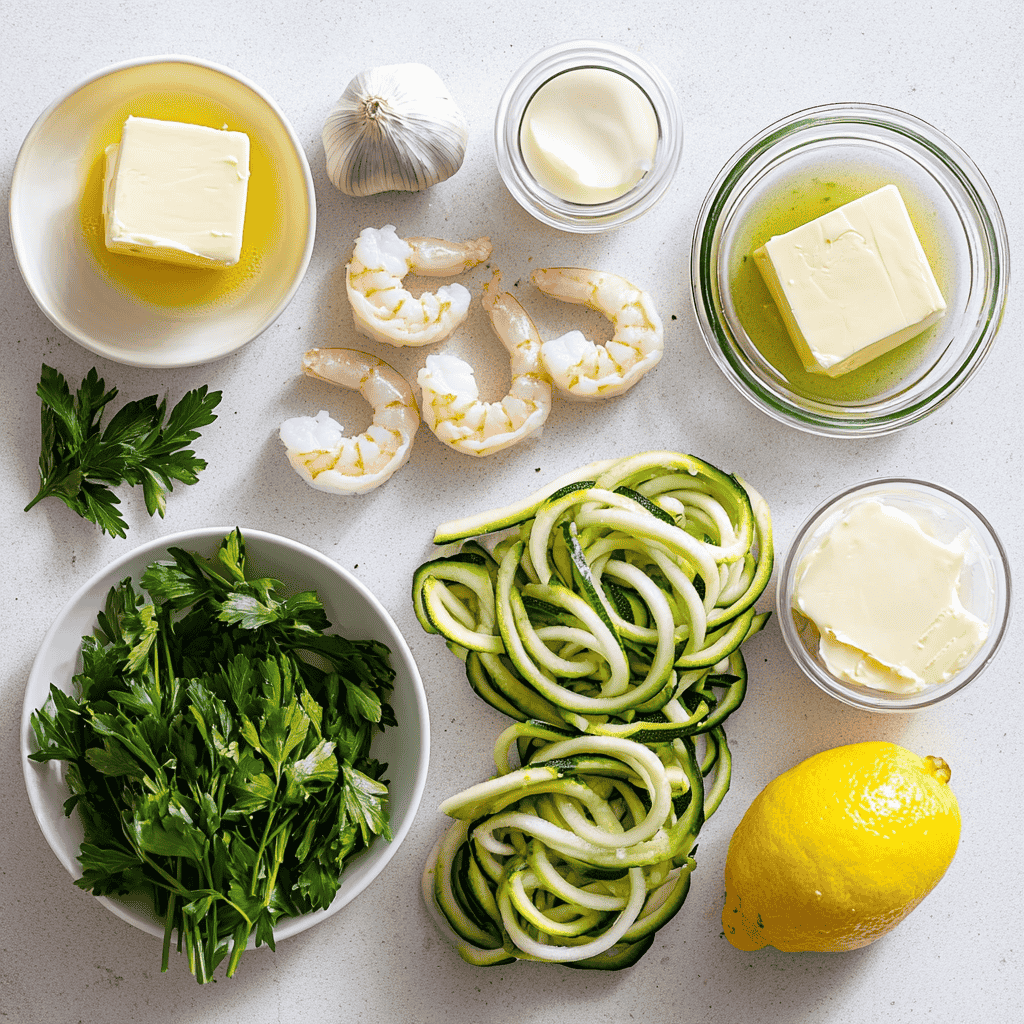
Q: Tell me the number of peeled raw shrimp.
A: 4